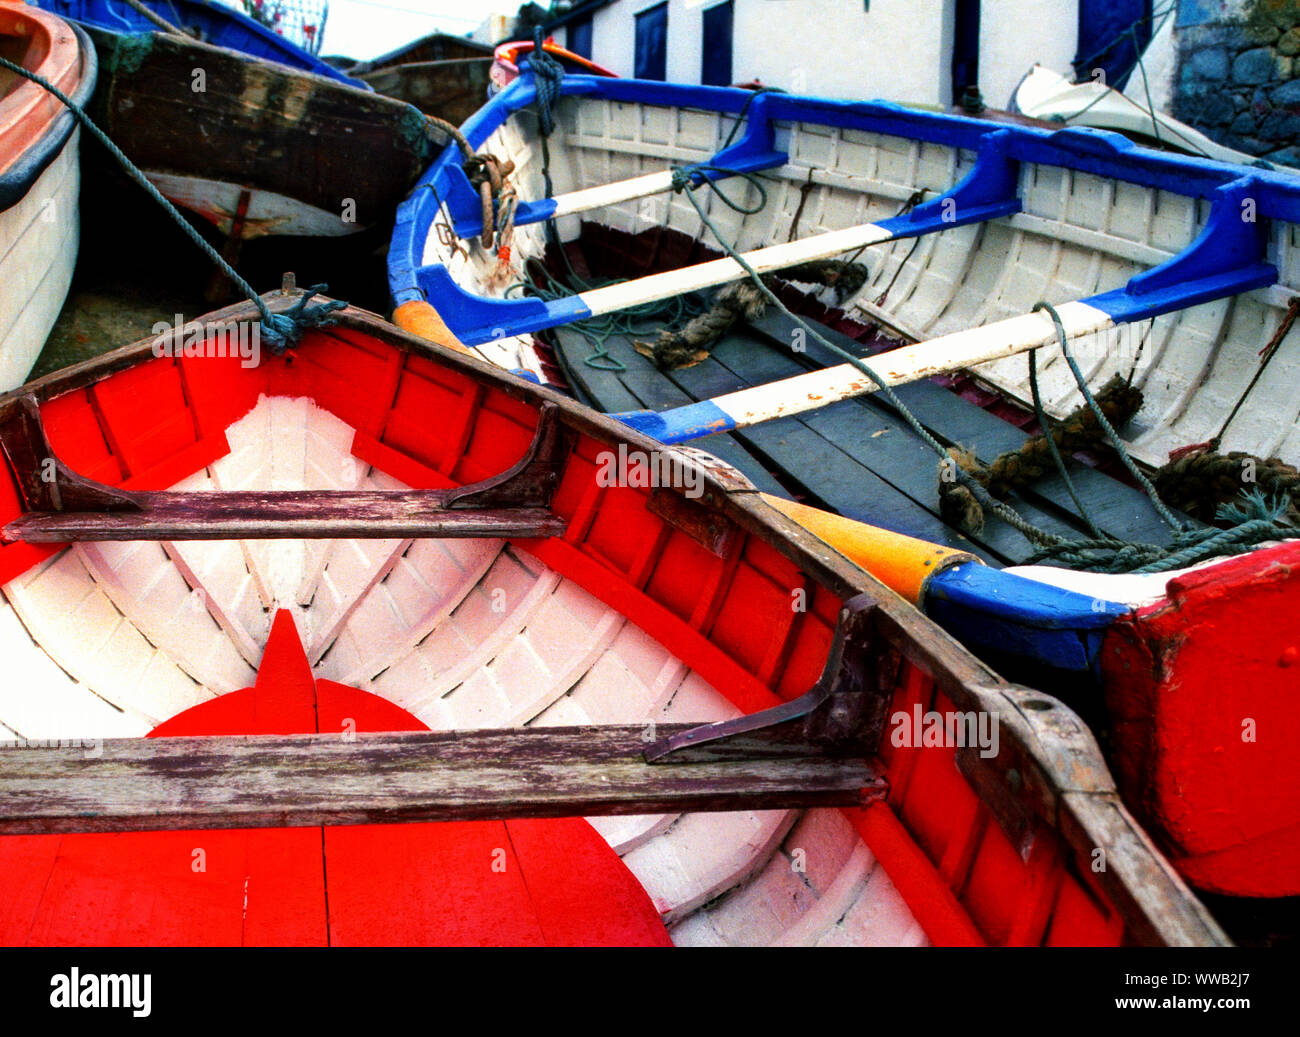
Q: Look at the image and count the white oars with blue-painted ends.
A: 3